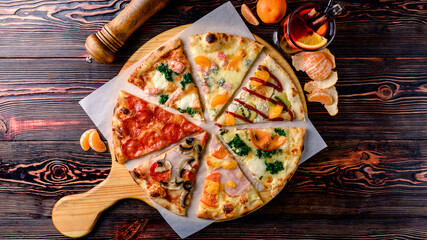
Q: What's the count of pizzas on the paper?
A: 7